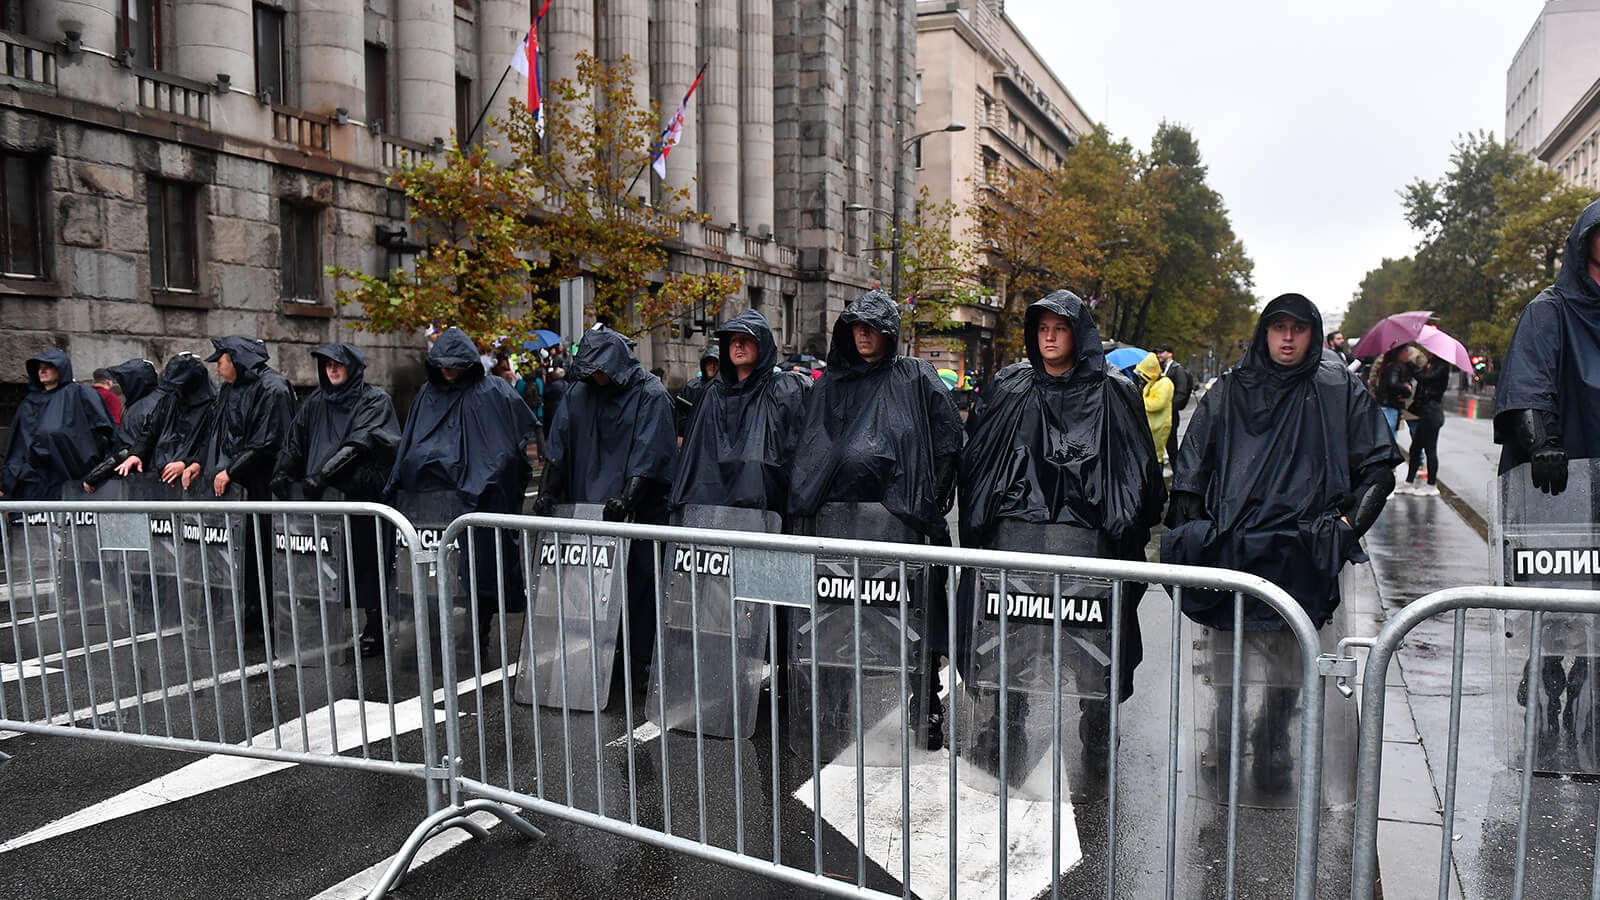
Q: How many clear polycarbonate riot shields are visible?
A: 12